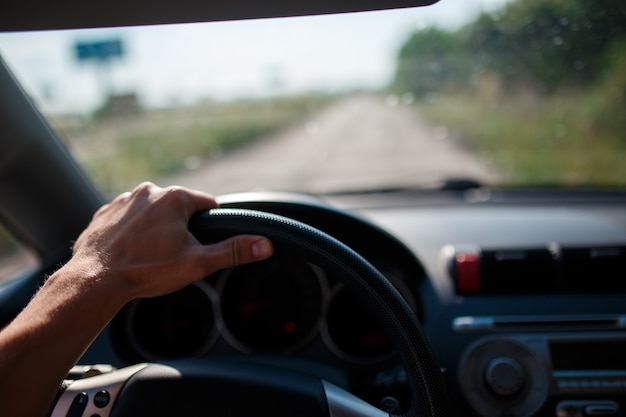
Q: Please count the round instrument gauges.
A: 3